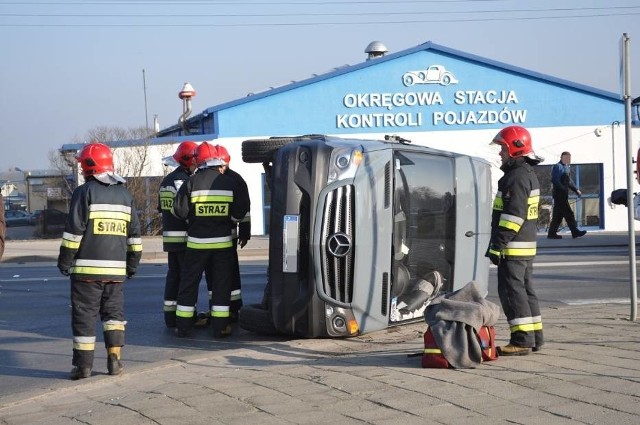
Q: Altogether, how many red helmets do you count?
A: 5